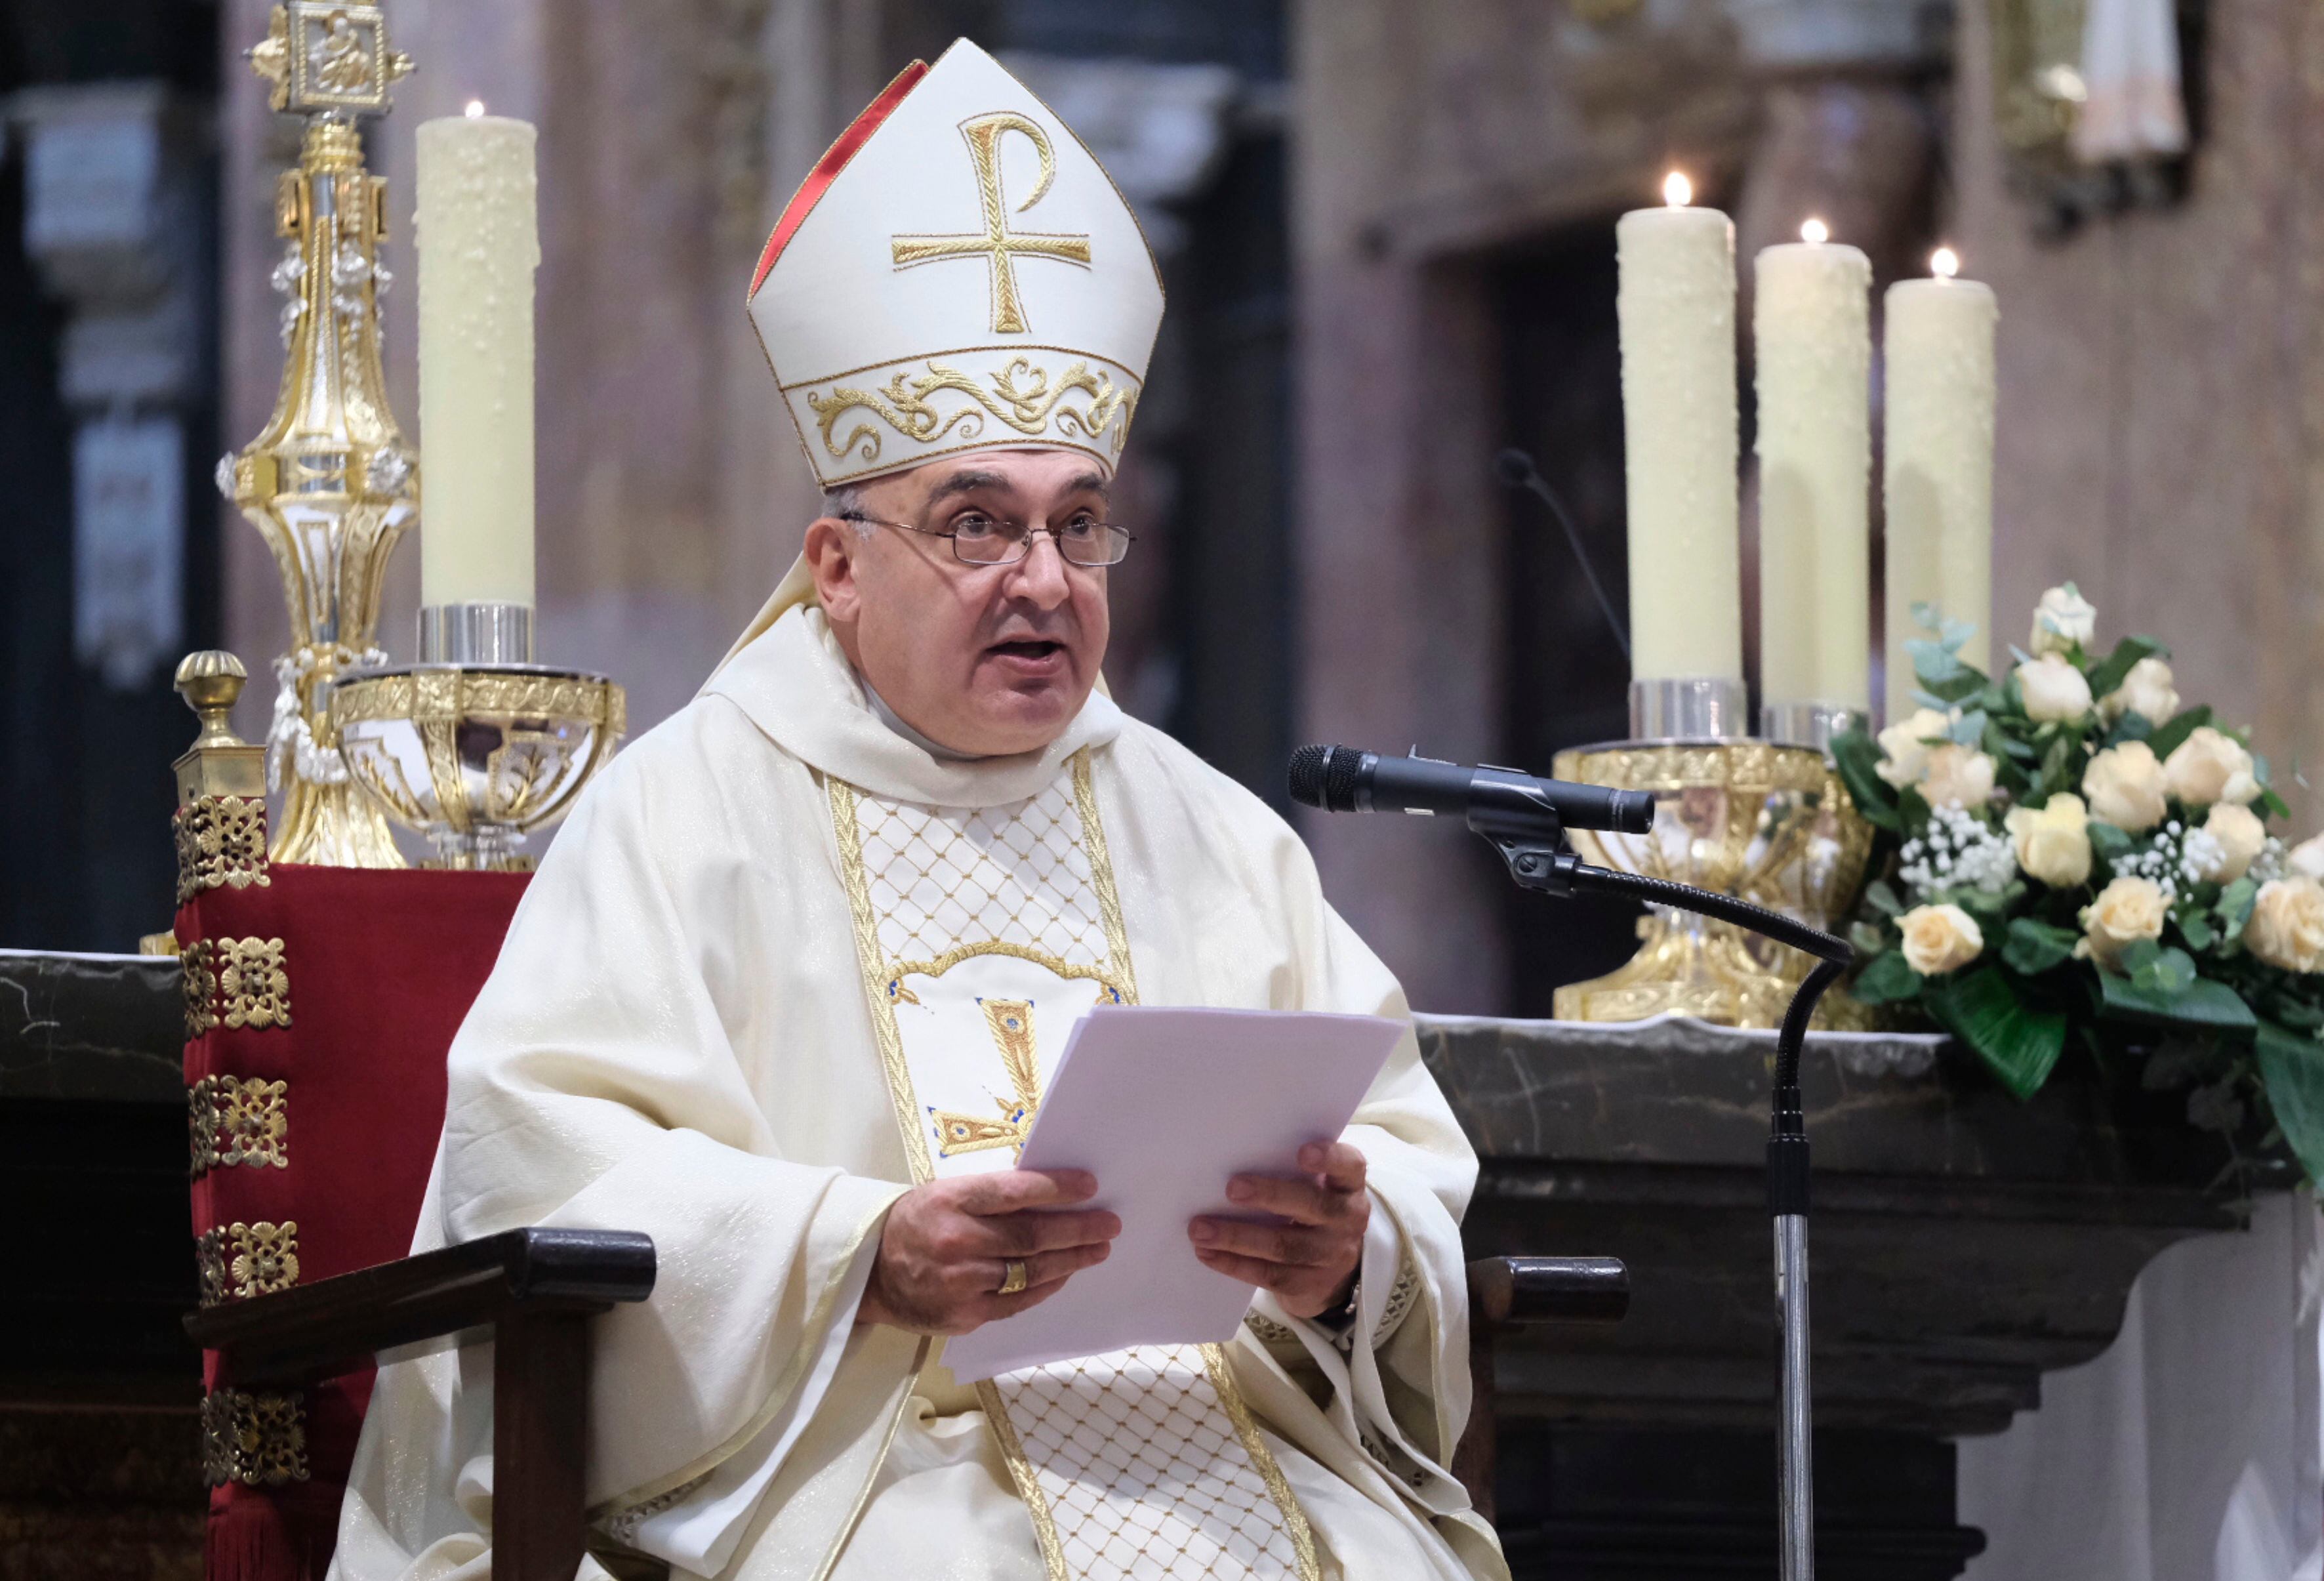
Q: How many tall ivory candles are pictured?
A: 4